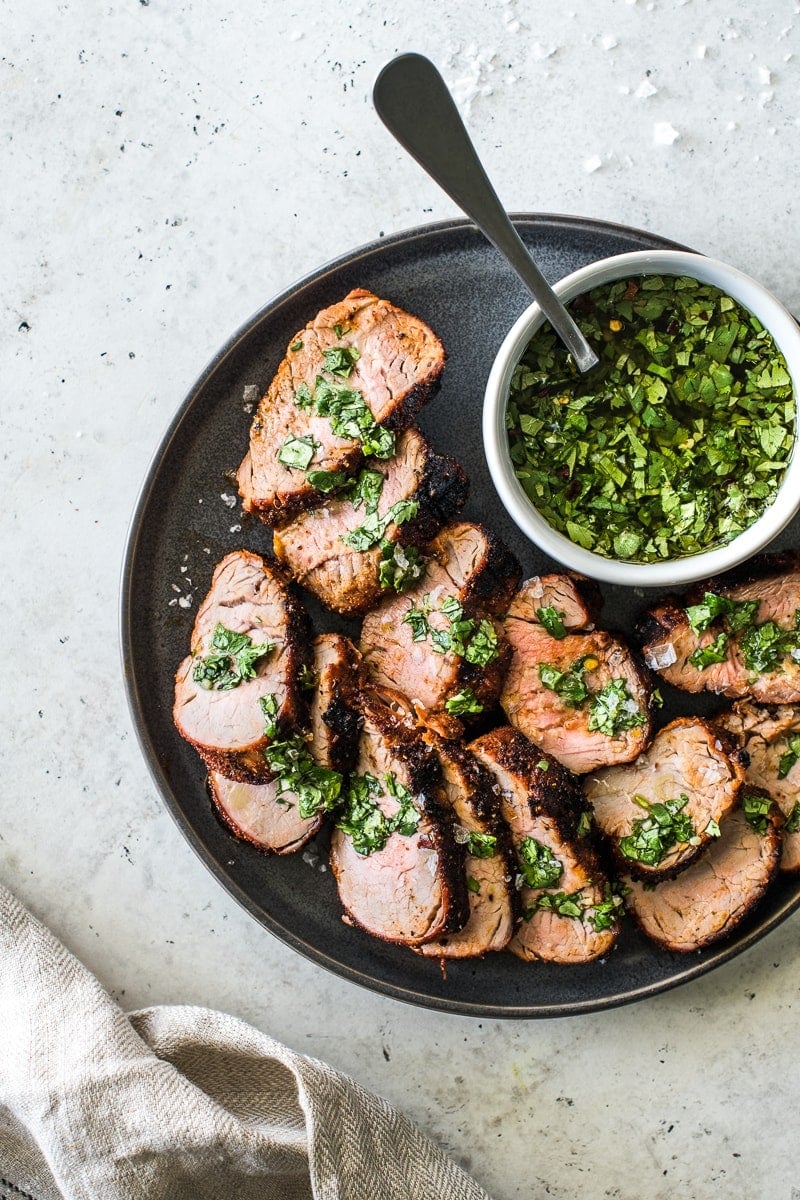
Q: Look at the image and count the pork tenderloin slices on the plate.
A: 13